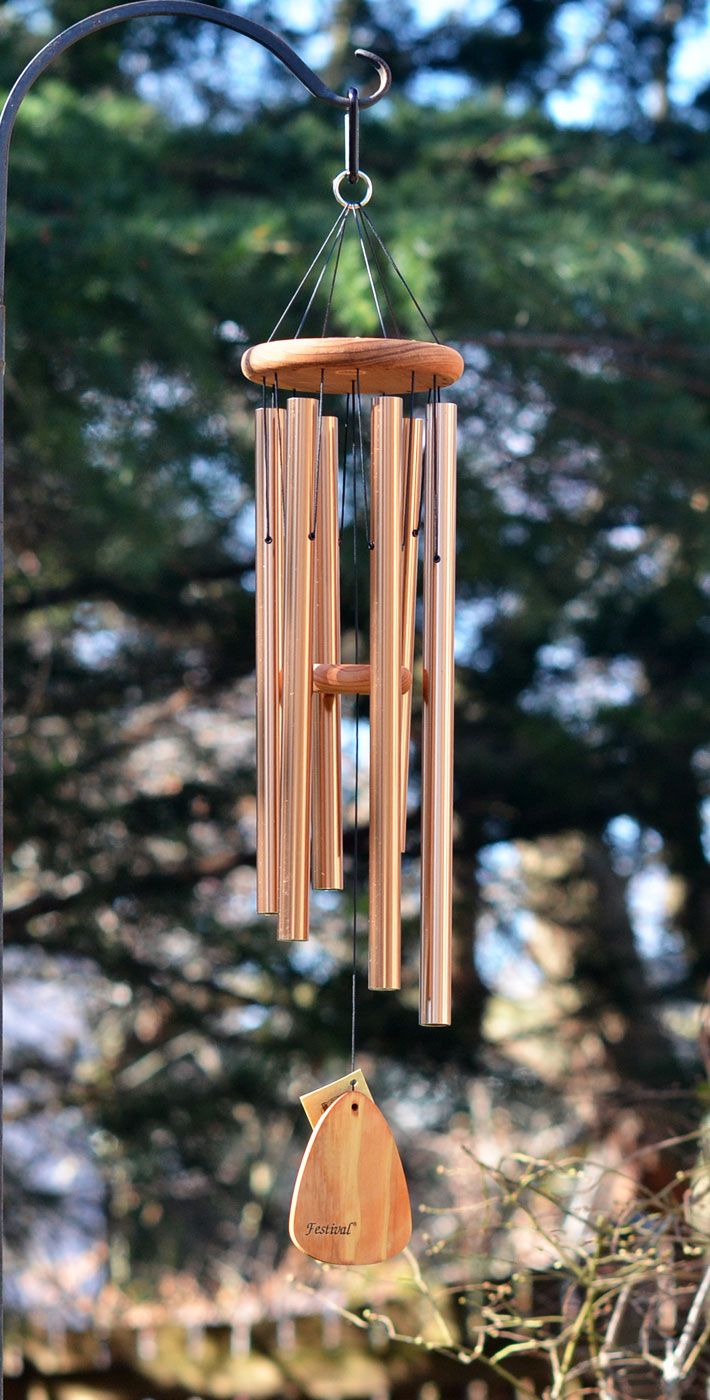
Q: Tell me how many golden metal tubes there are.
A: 6